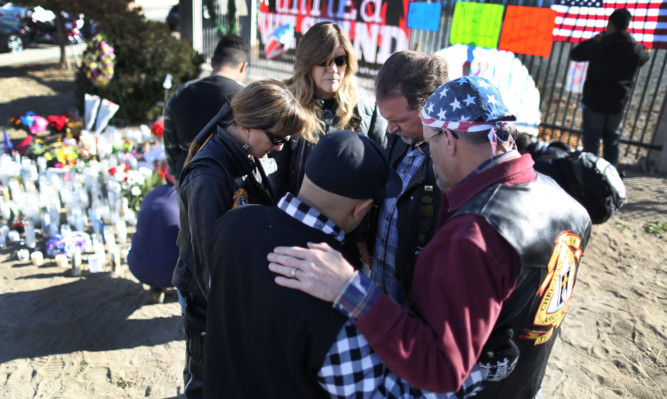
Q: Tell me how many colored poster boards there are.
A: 3